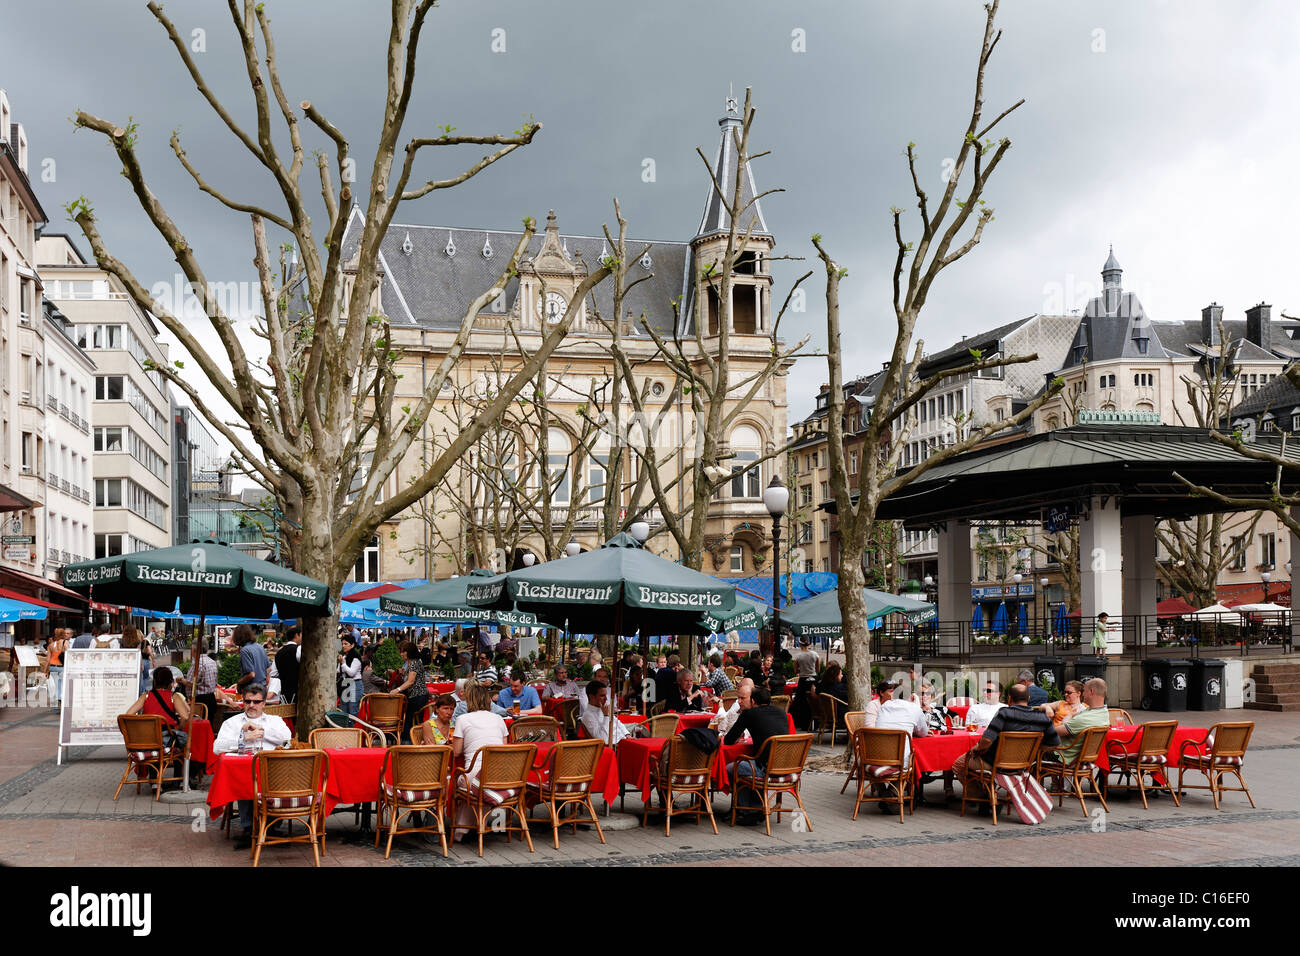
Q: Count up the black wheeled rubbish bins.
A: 4